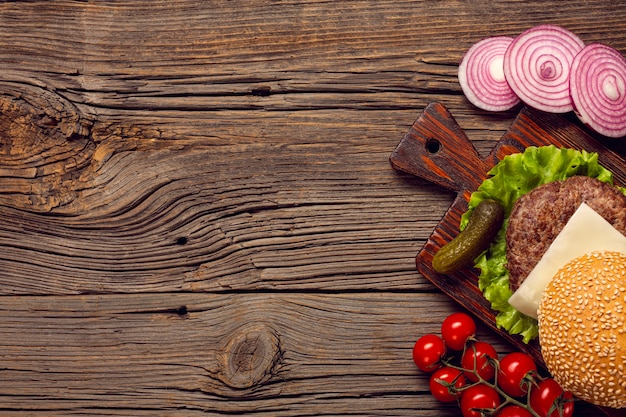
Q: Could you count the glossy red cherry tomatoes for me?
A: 8